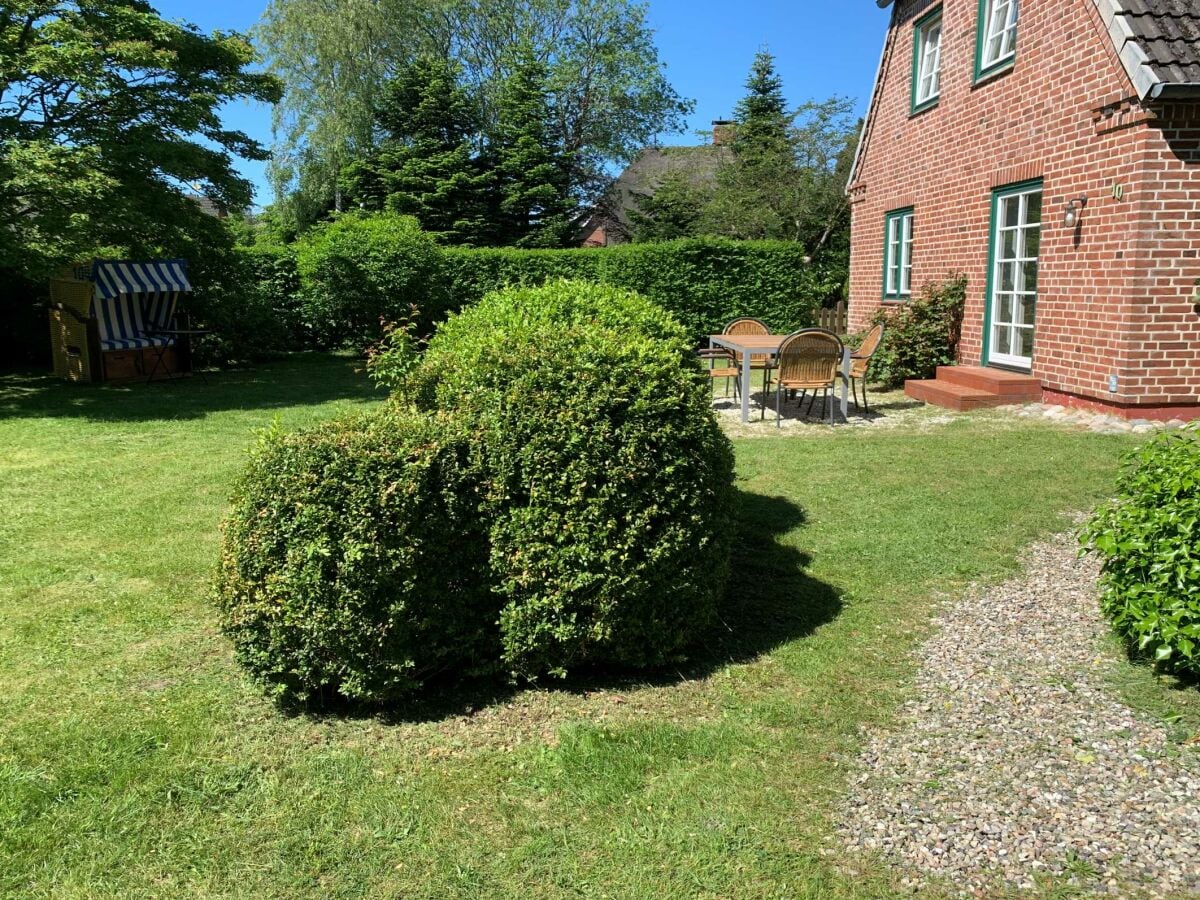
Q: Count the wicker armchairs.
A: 4